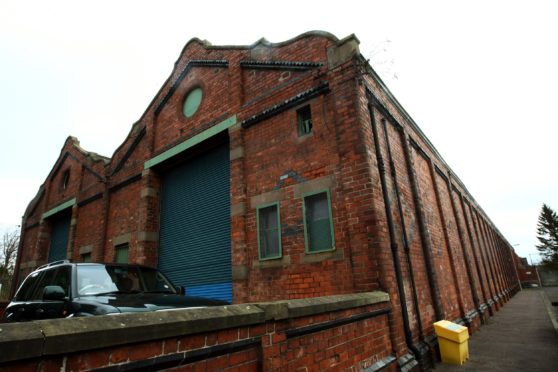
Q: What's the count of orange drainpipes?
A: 0